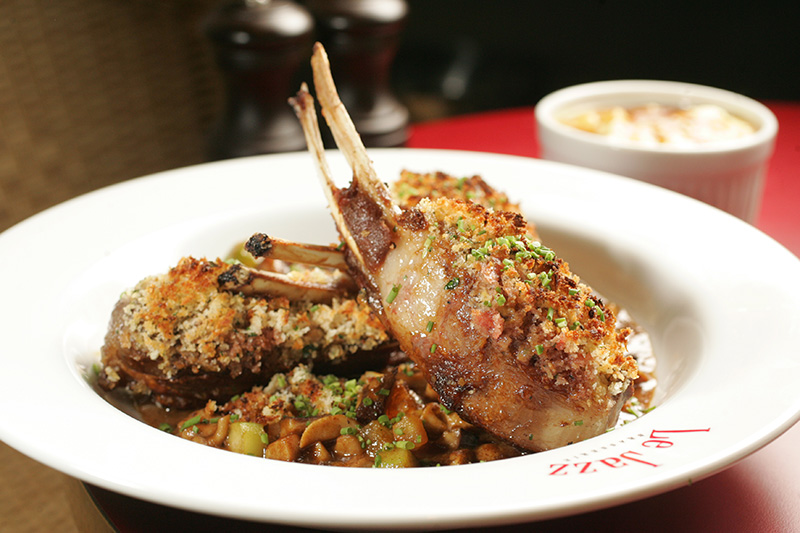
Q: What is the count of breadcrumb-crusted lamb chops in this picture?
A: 3